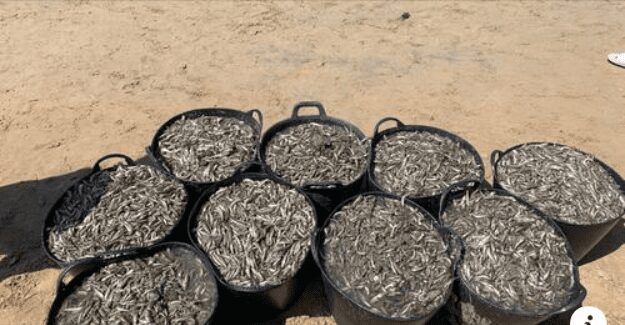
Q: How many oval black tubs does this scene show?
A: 9